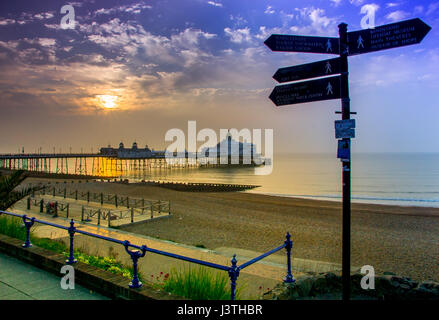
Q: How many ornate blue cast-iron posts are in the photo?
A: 5